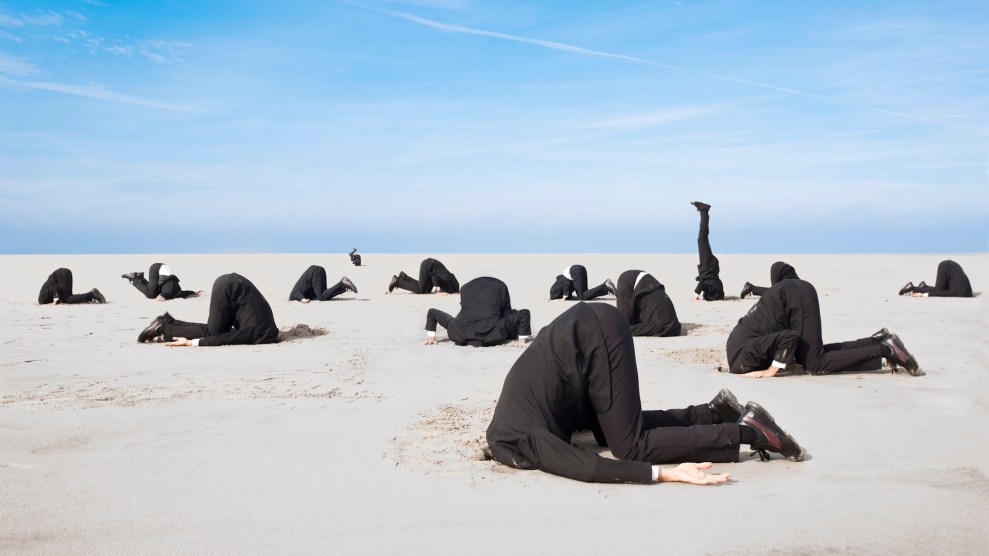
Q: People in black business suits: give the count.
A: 14